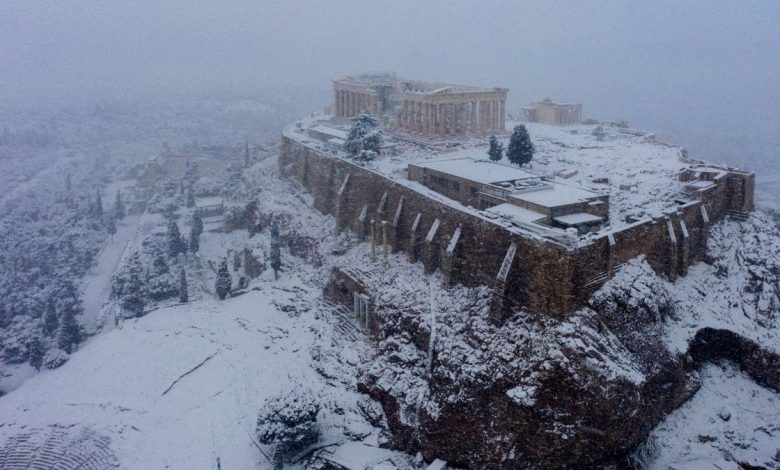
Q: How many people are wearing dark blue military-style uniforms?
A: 0